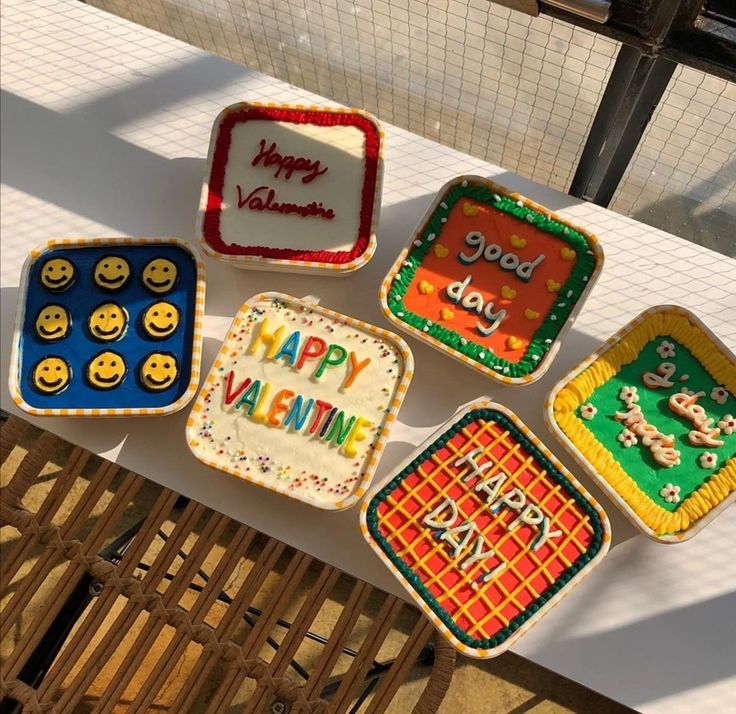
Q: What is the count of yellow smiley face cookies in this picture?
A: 9